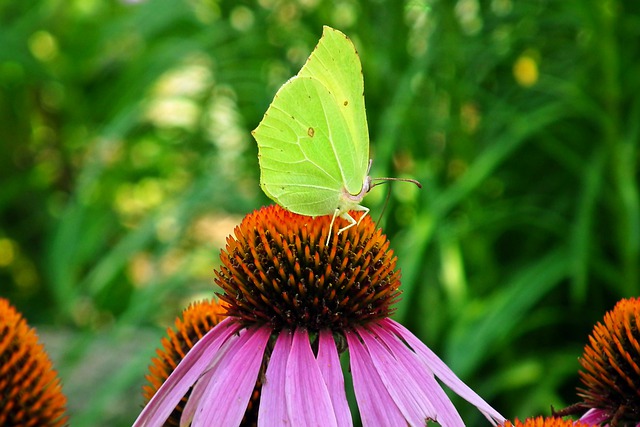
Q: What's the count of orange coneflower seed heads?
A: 5